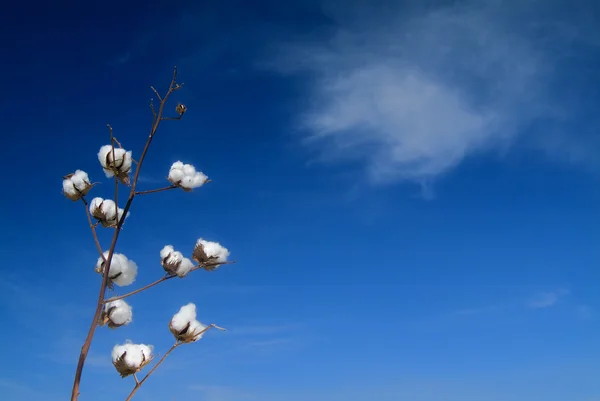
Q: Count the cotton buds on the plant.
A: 10